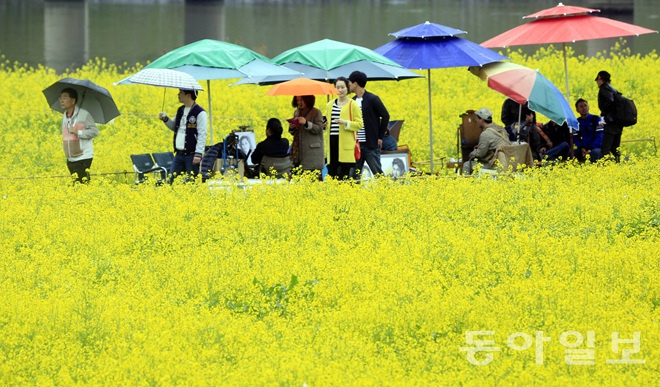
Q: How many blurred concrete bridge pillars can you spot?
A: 3